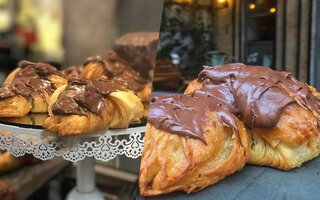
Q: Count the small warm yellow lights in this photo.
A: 3